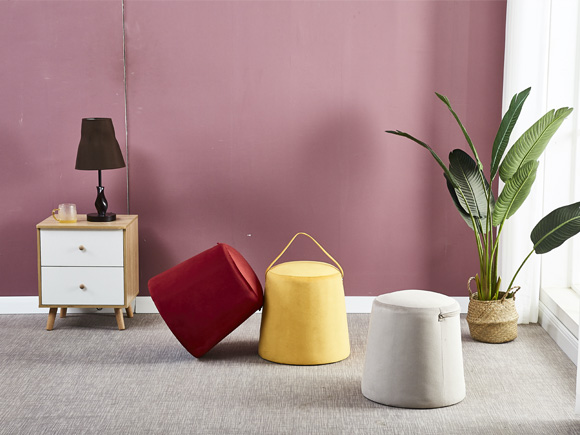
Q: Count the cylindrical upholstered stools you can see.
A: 3